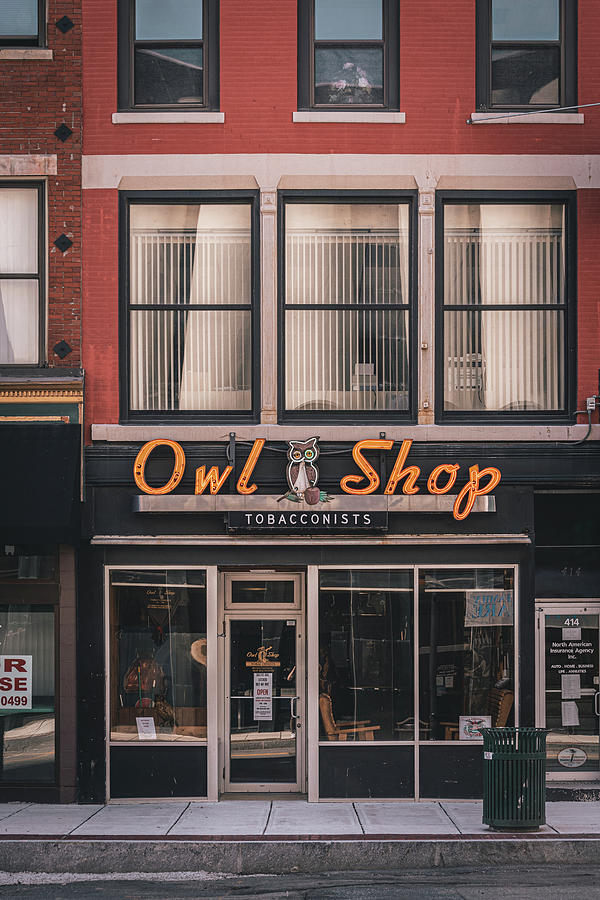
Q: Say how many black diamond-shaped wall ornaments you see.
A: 4